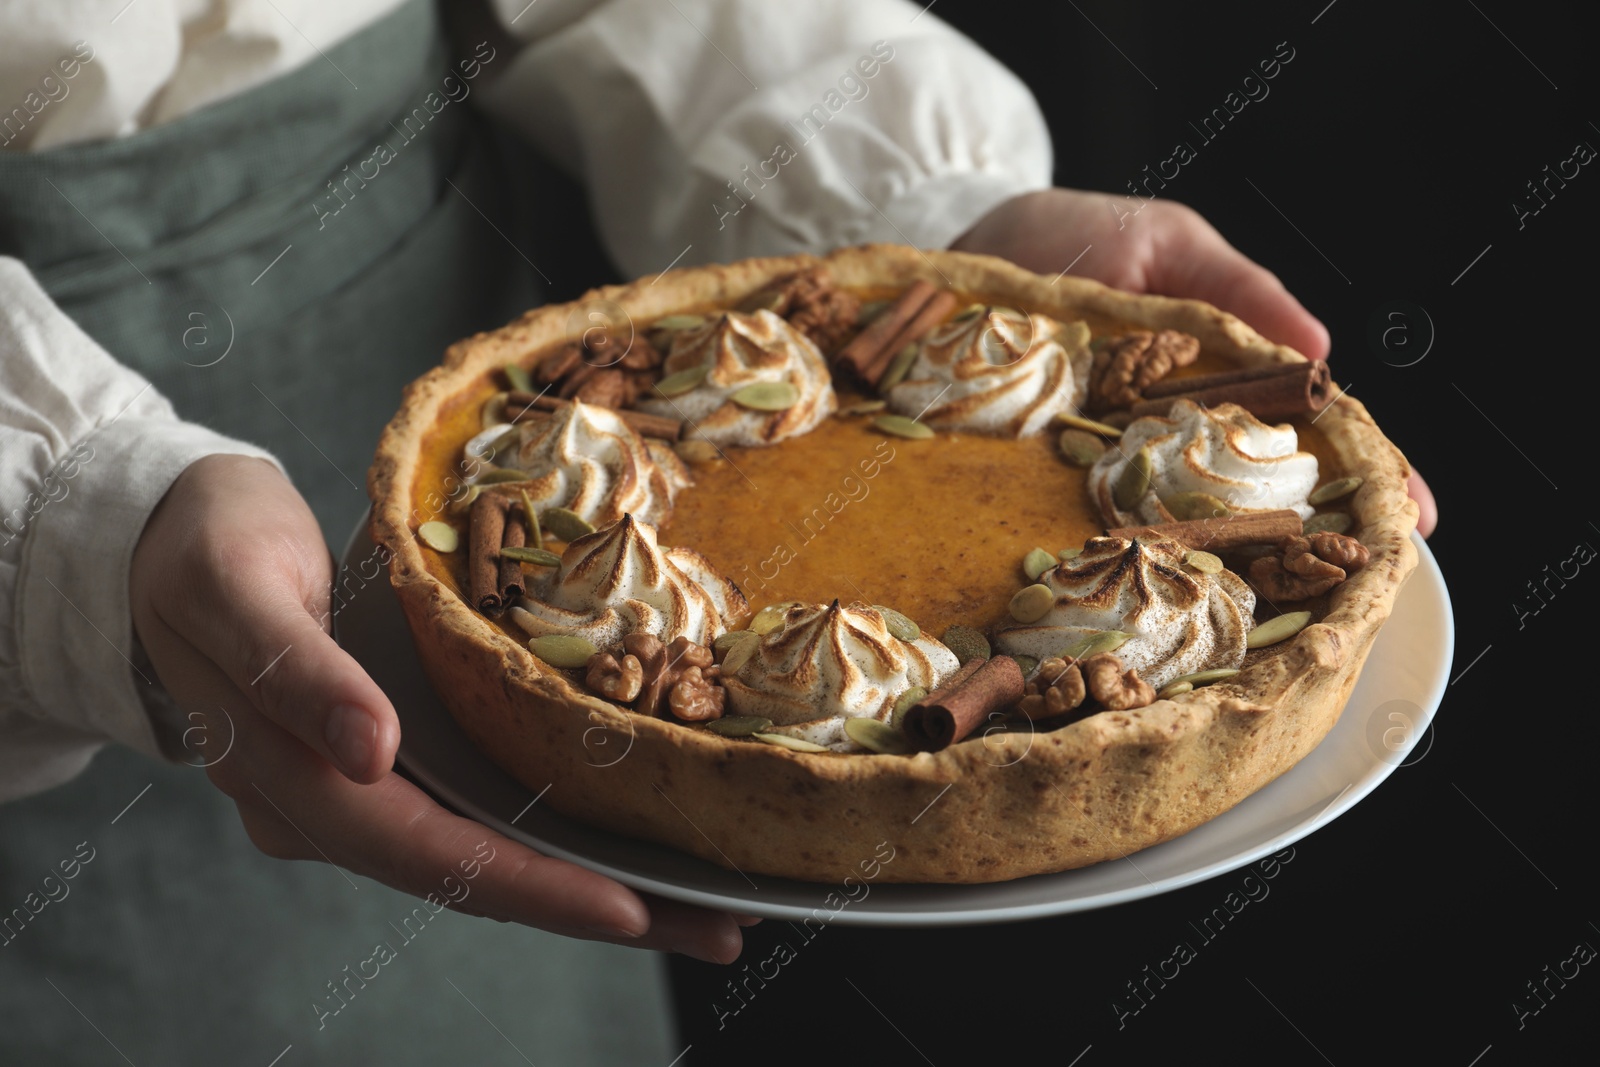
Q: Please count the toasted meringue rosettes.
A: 7